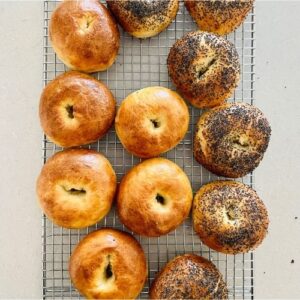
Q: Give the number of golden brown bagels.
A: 6